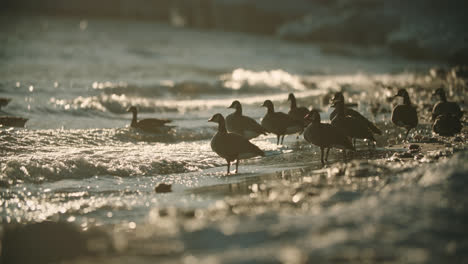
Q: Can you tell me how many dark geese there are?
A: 13